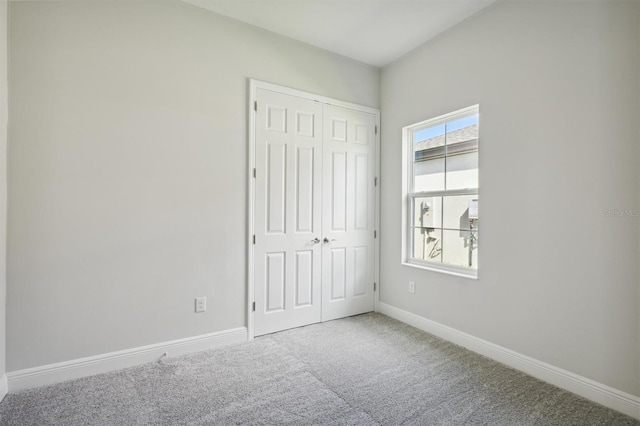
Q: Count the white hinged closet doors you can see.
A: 2